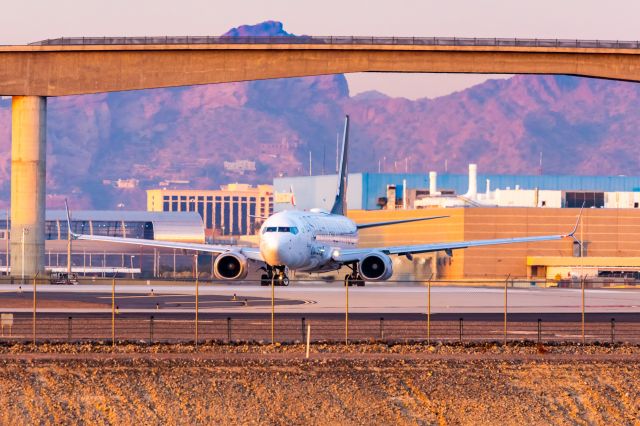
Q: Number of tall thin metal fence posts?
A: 8